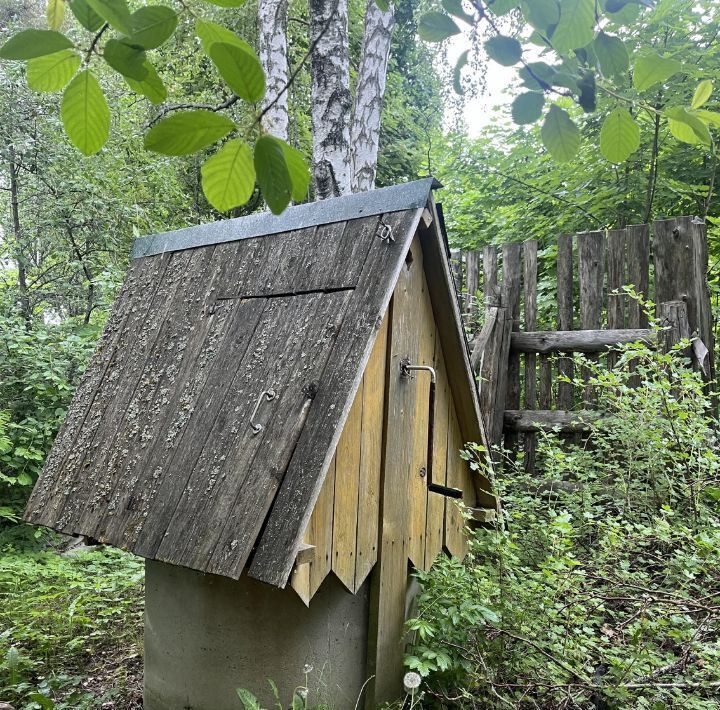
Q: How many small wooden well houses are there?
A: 1